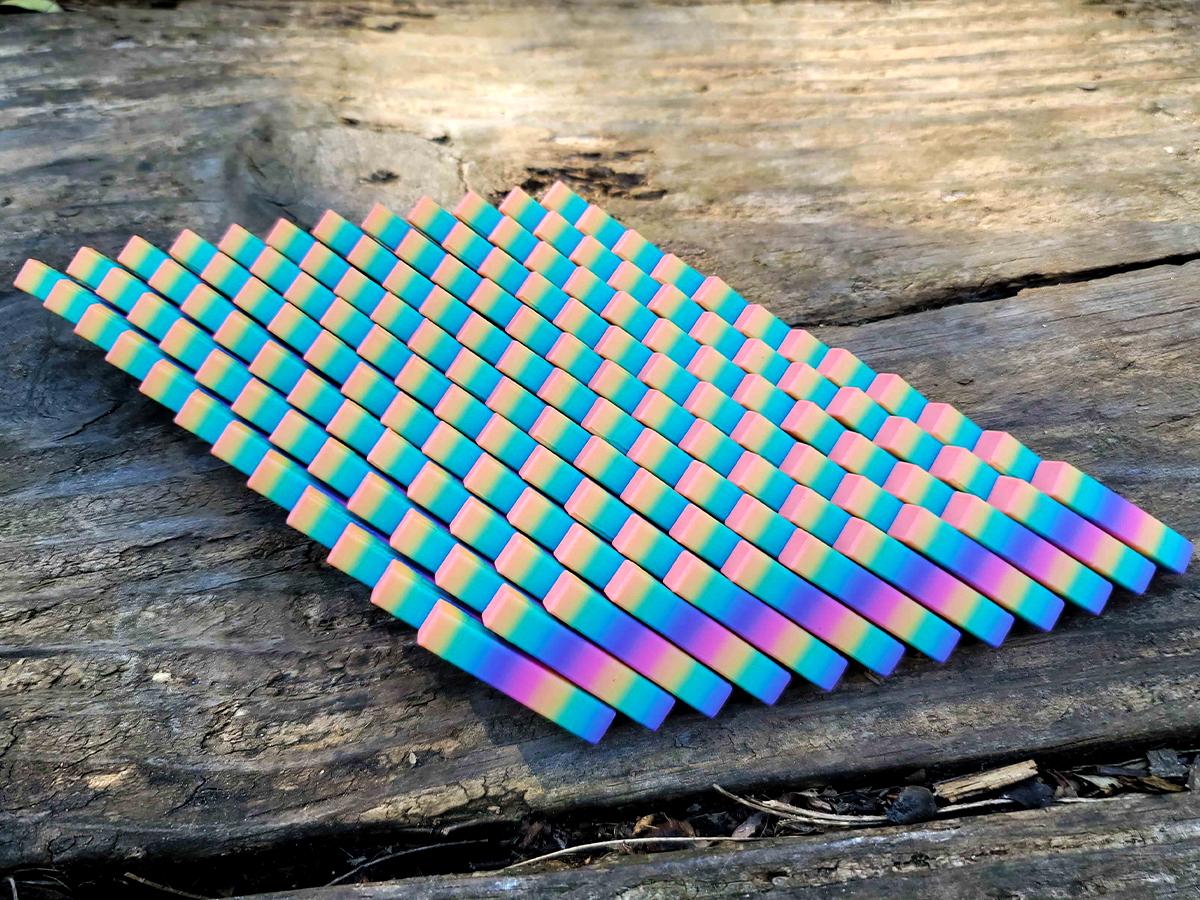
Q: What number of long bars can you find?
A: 12